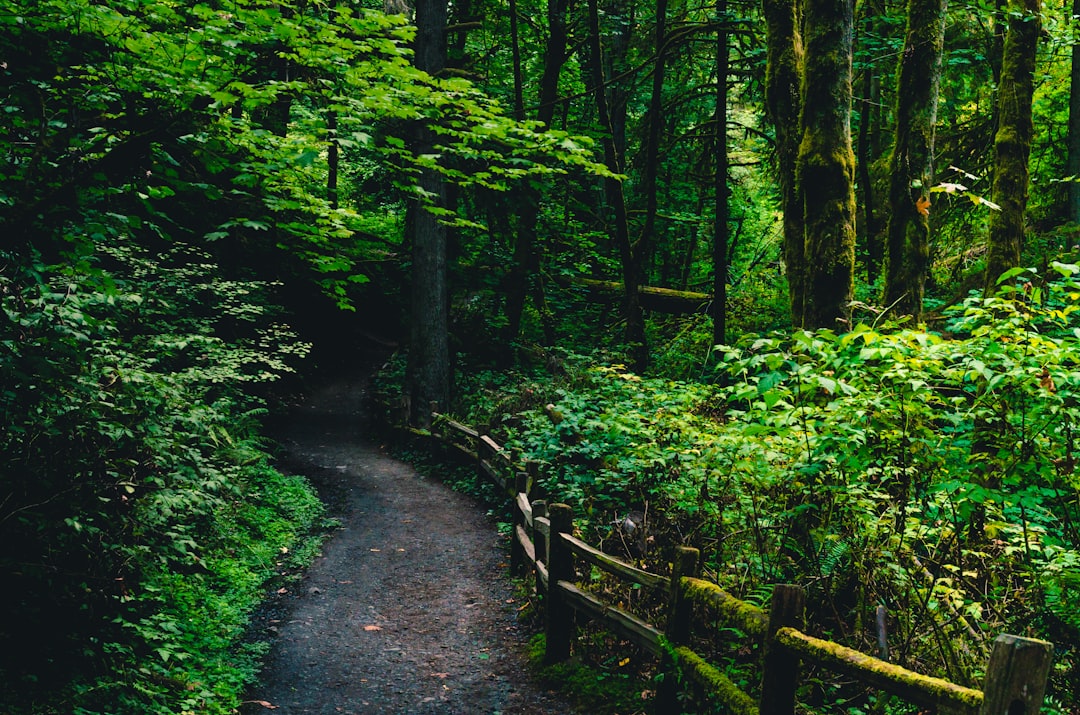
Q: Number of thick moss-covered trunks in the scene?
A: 4